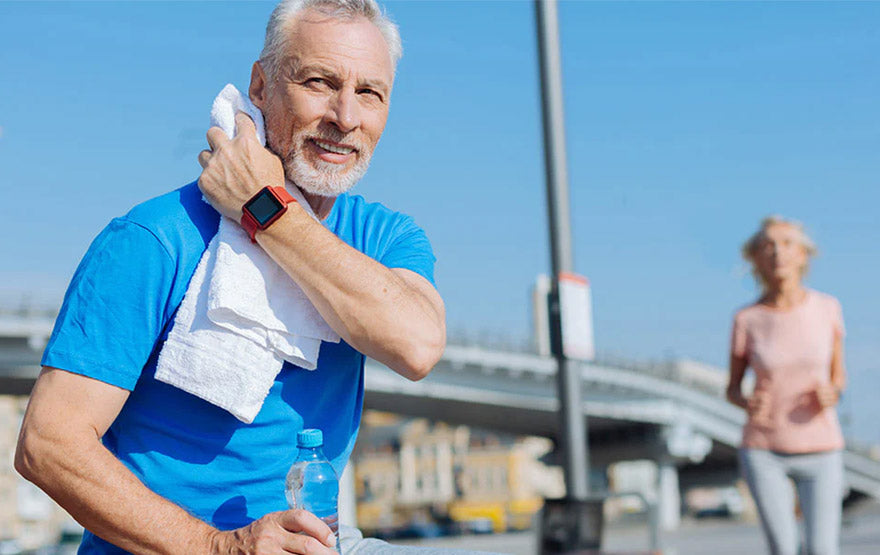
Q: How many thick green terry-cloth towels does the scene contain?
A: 0